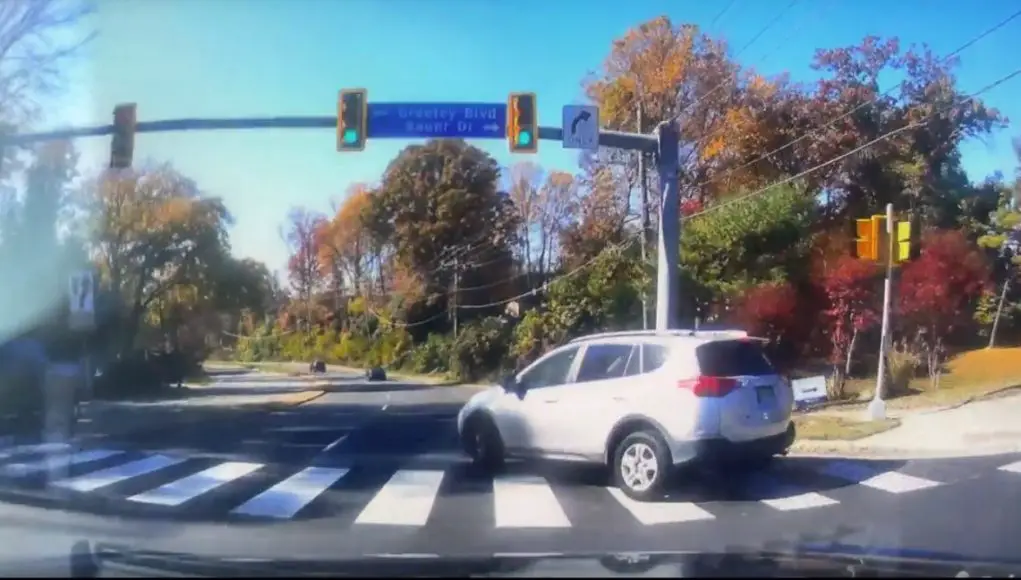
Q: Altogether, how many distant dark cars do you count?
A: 2